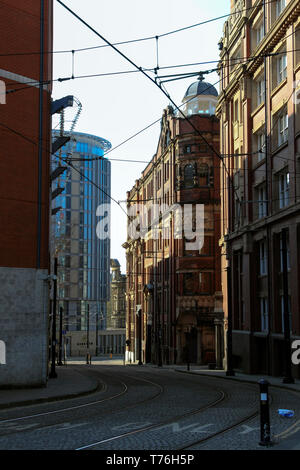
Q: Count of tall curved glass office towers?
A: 1